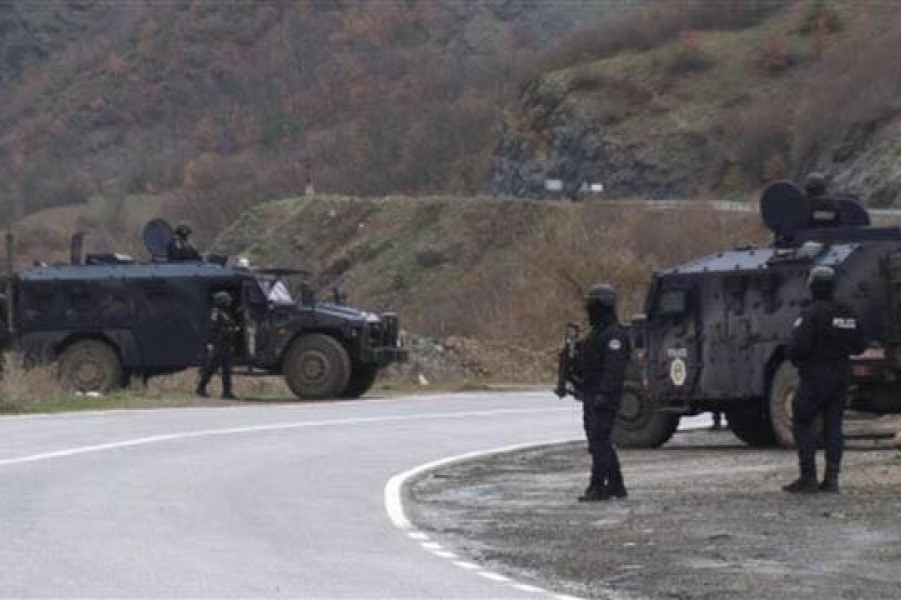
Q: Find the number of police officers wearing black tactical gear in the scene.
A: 5